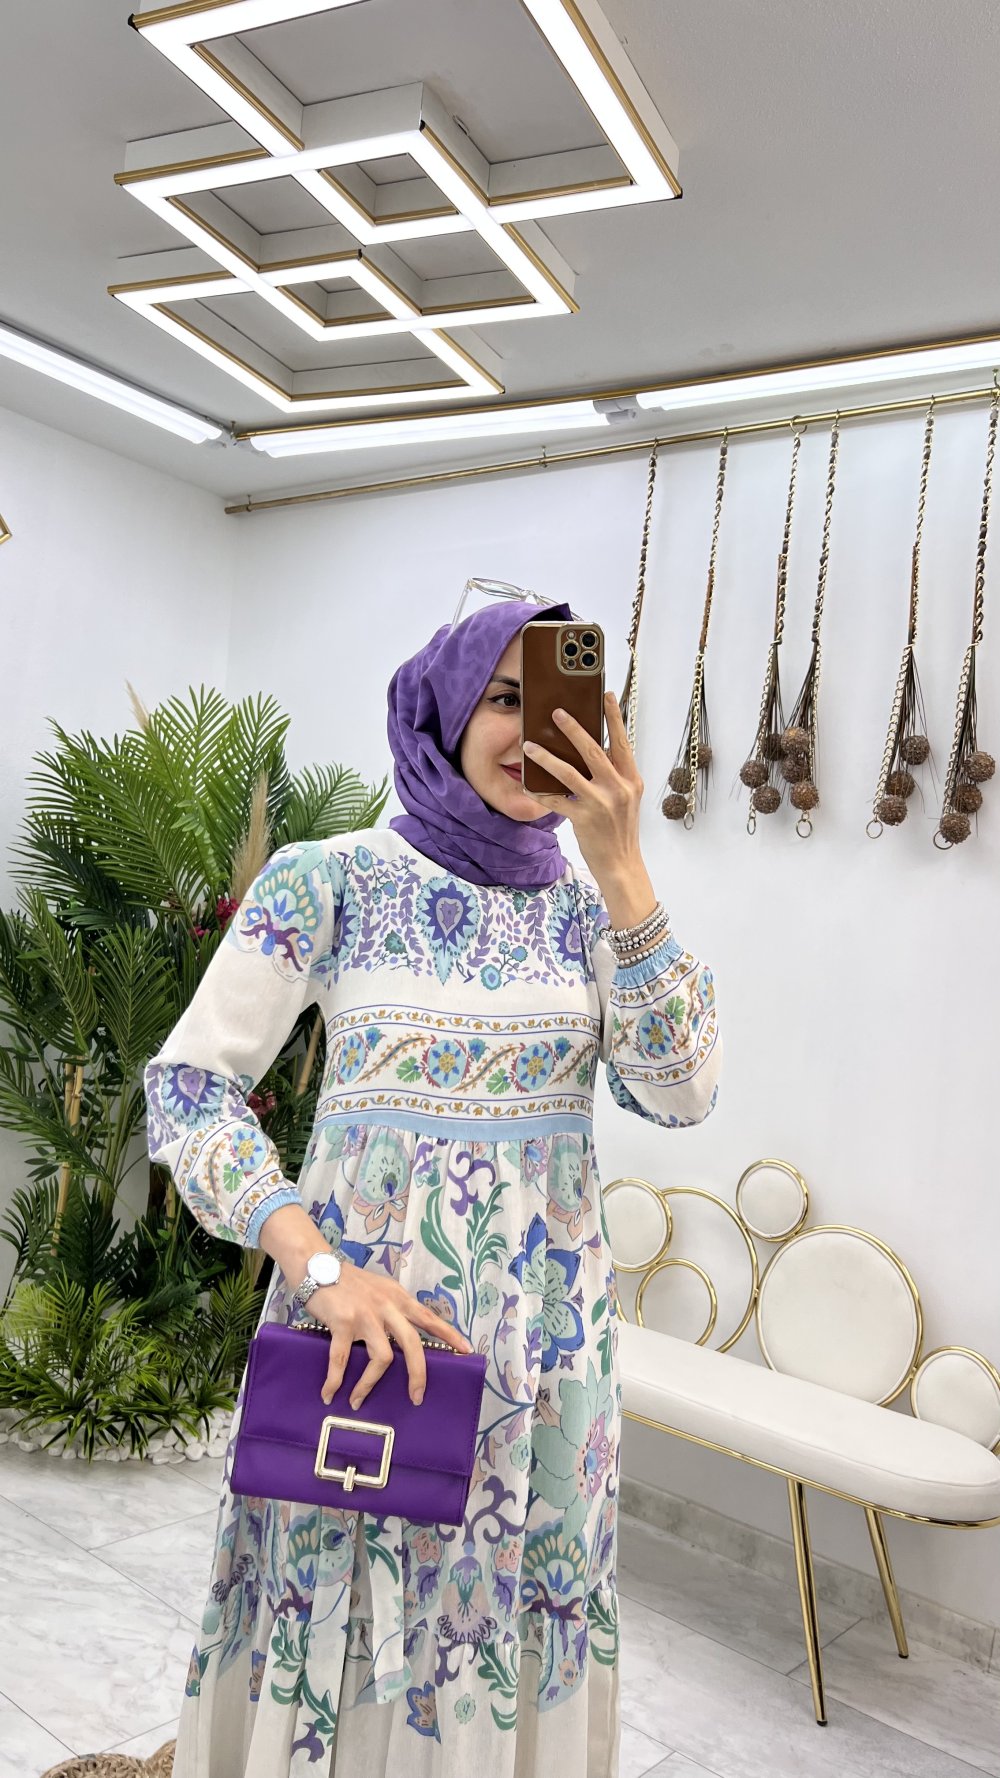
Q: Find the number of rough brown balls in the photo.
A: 15